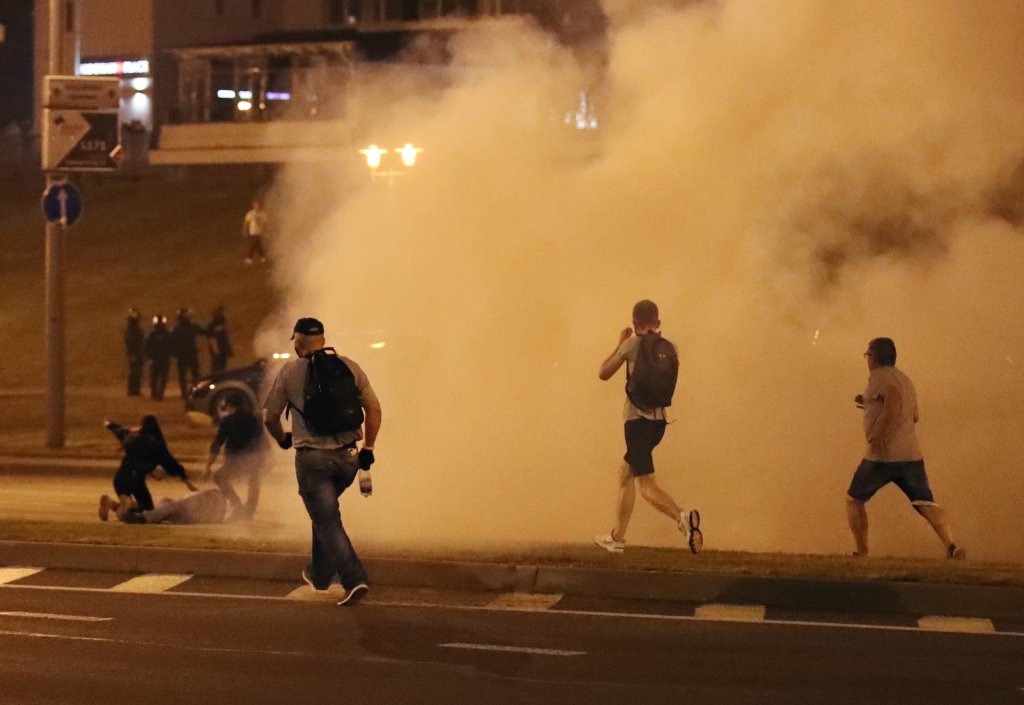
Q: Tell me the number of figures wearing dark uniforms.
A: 4